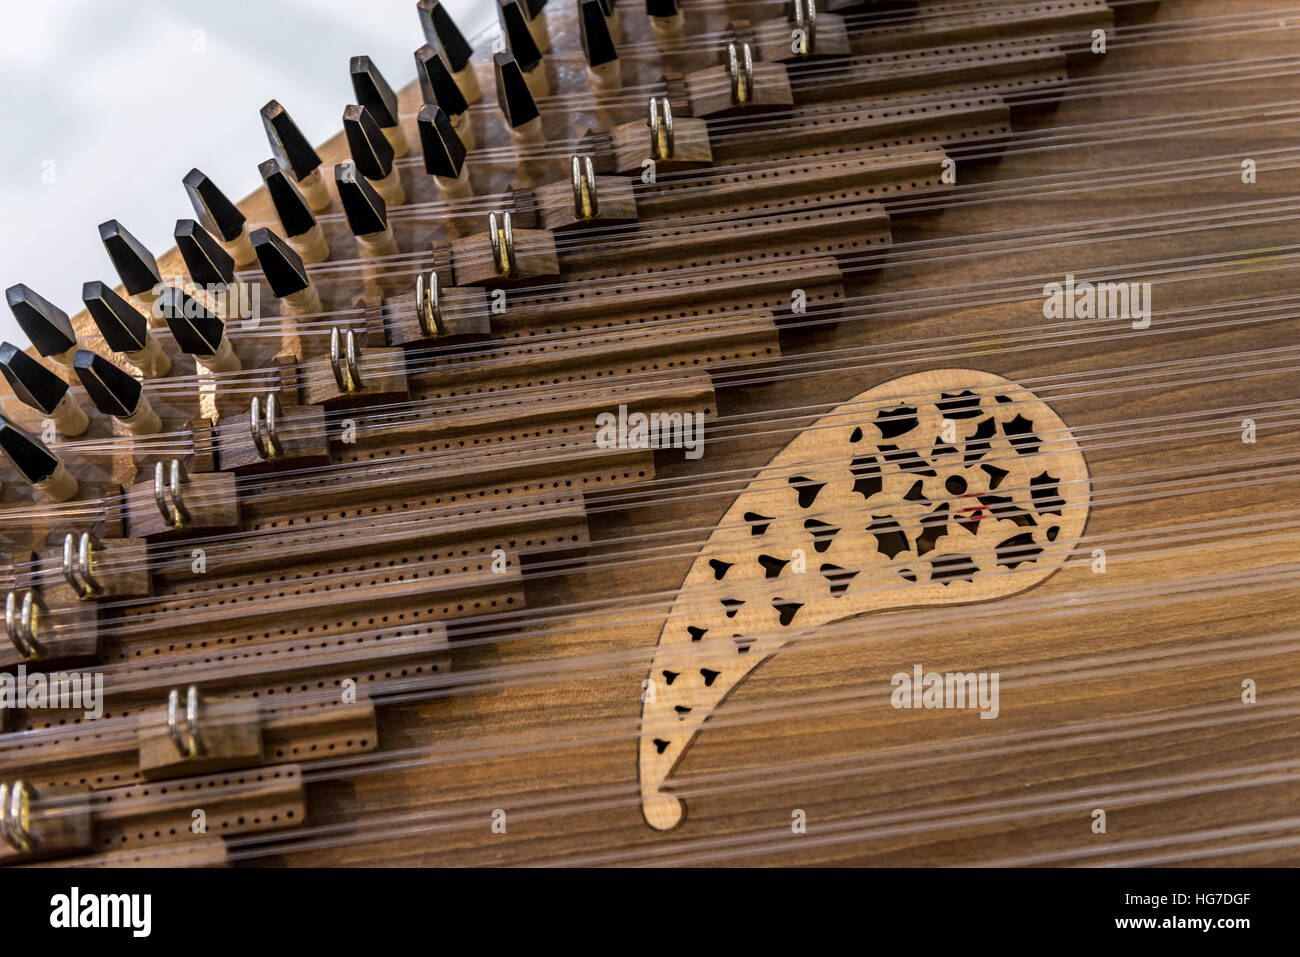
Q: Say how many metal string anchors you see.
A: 13